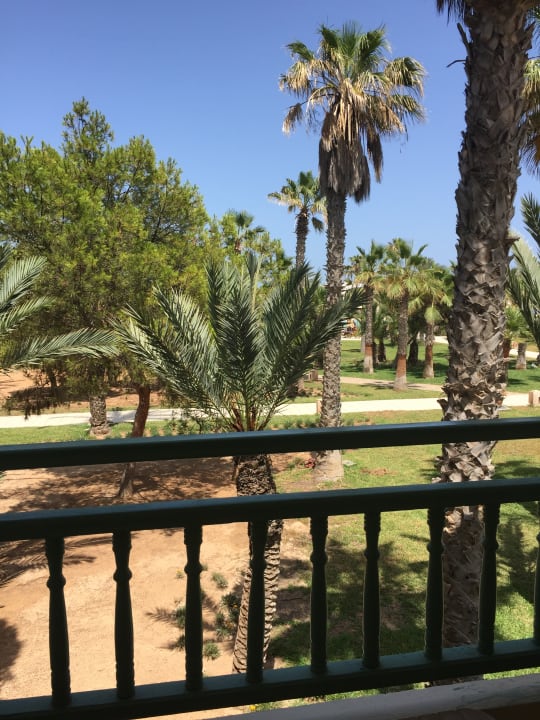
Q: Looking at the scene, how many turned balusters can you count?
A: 9